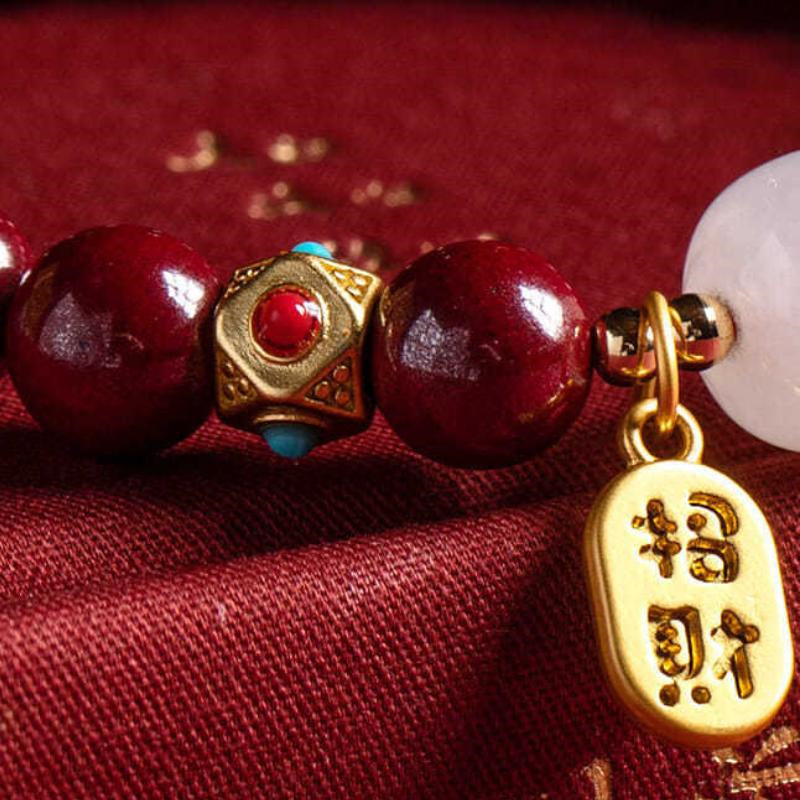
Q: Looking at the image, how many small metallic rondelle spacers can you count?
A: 2